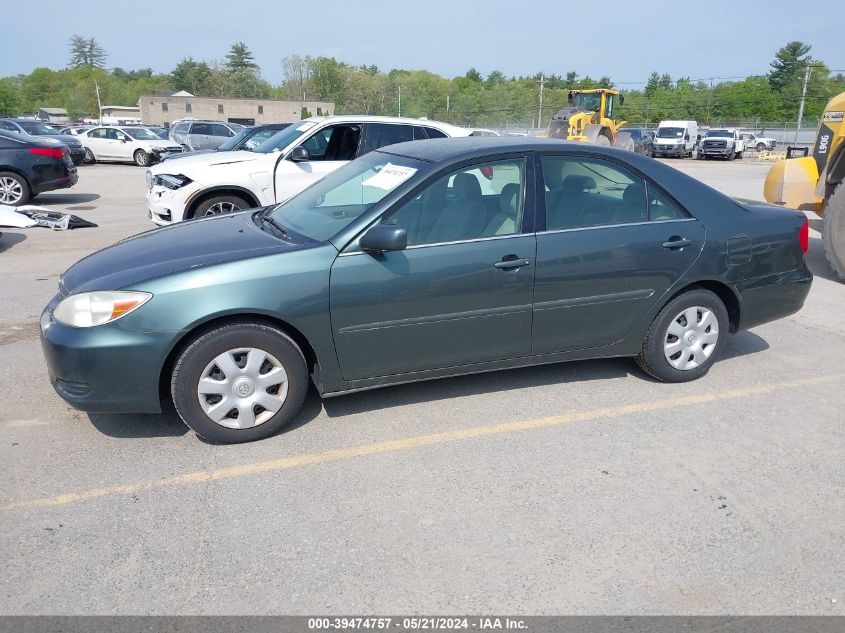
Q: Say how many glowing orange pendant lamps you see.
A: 0